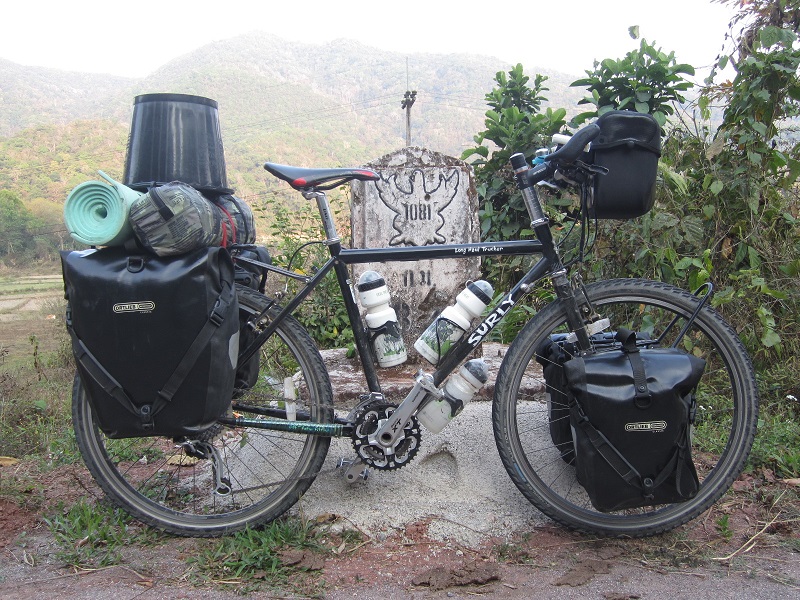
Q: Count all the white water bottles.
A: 3